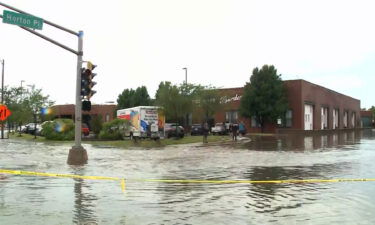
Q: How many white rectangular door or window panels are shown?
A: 5